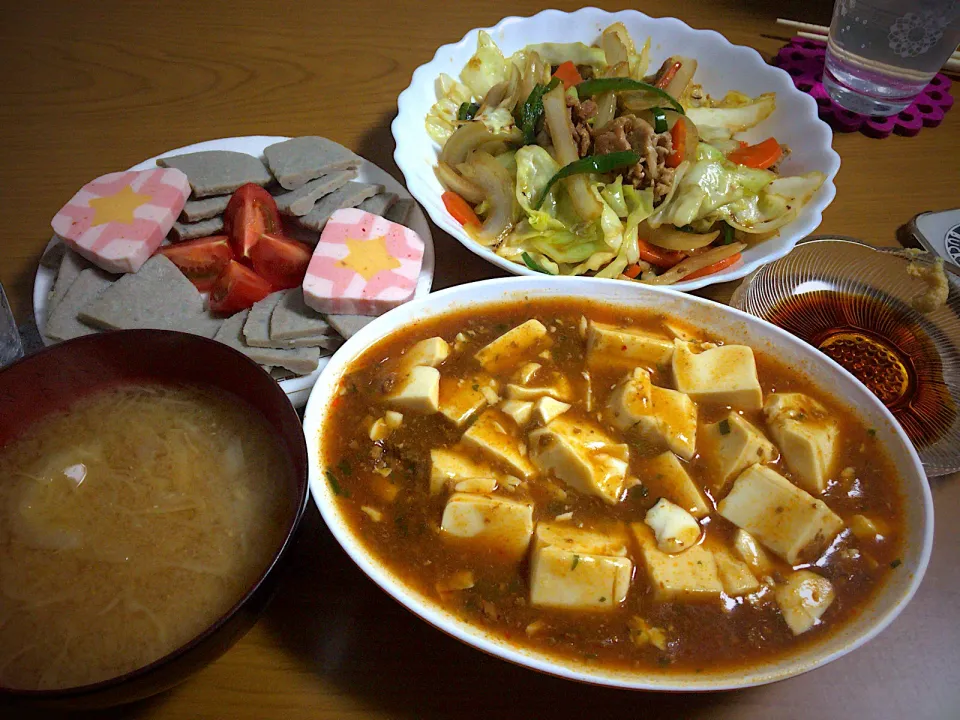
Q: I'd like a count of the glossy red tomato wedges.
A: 4